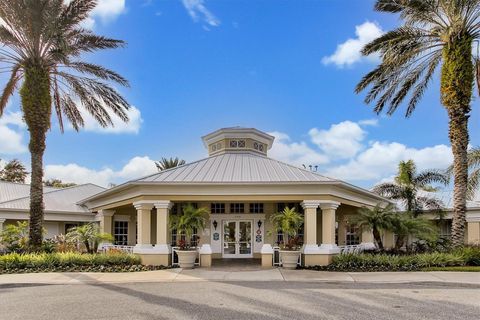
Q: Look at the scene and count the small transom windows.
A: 3